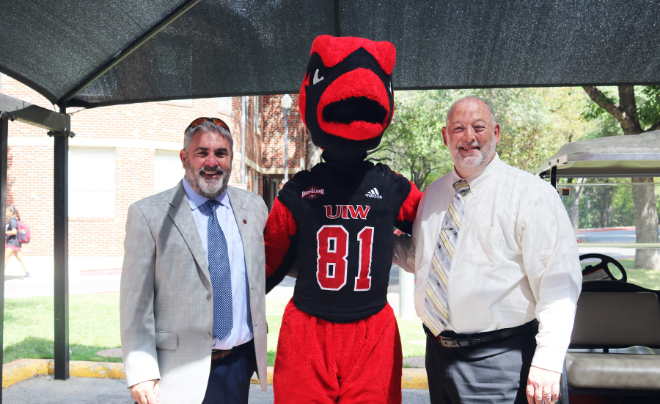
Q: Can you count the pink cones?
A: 0